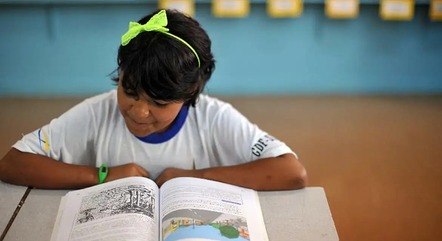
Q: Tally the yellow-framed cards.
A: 6